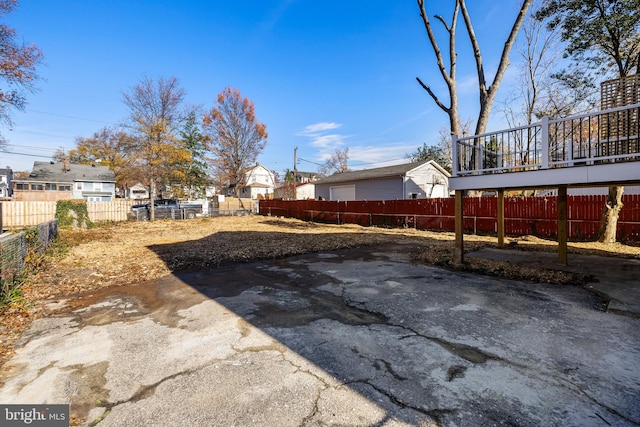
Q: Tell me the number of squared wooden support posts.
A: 3